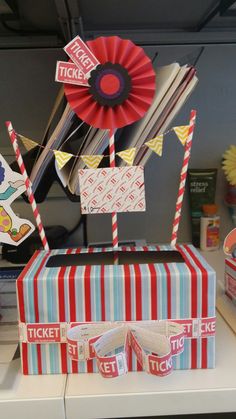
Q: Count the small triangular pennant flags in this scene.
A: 6